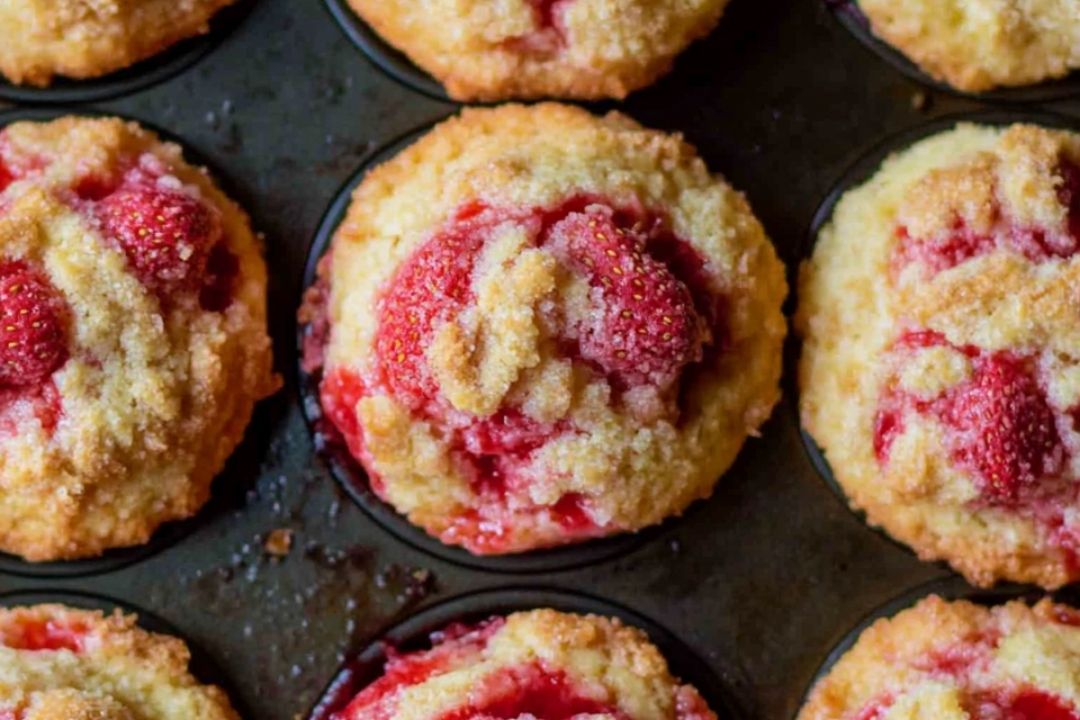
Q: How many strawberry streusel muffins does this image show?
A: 9